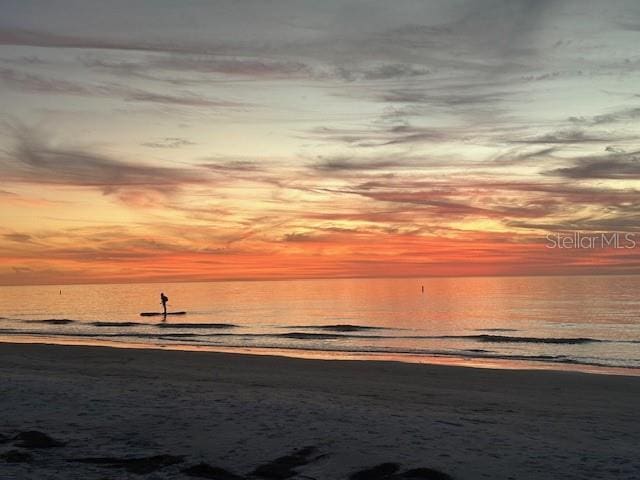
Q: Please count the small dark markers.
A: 2